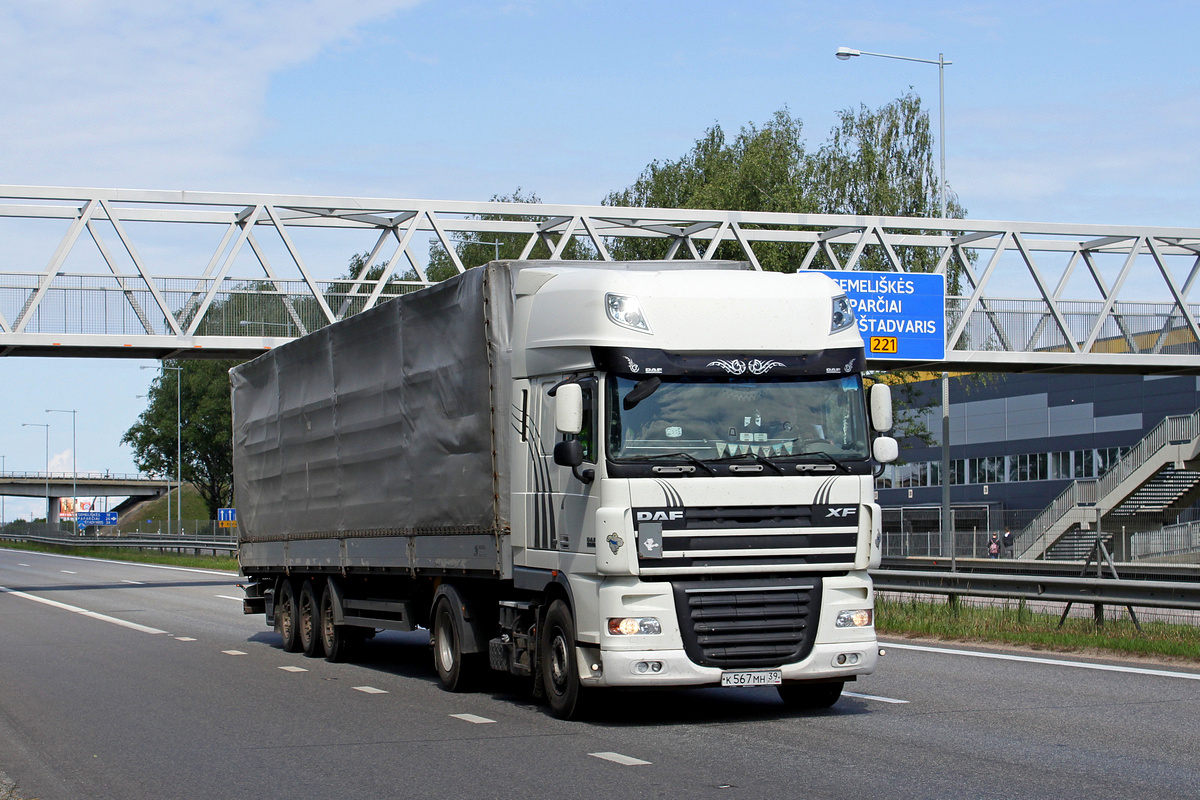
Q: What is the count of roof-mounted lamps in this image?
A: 2